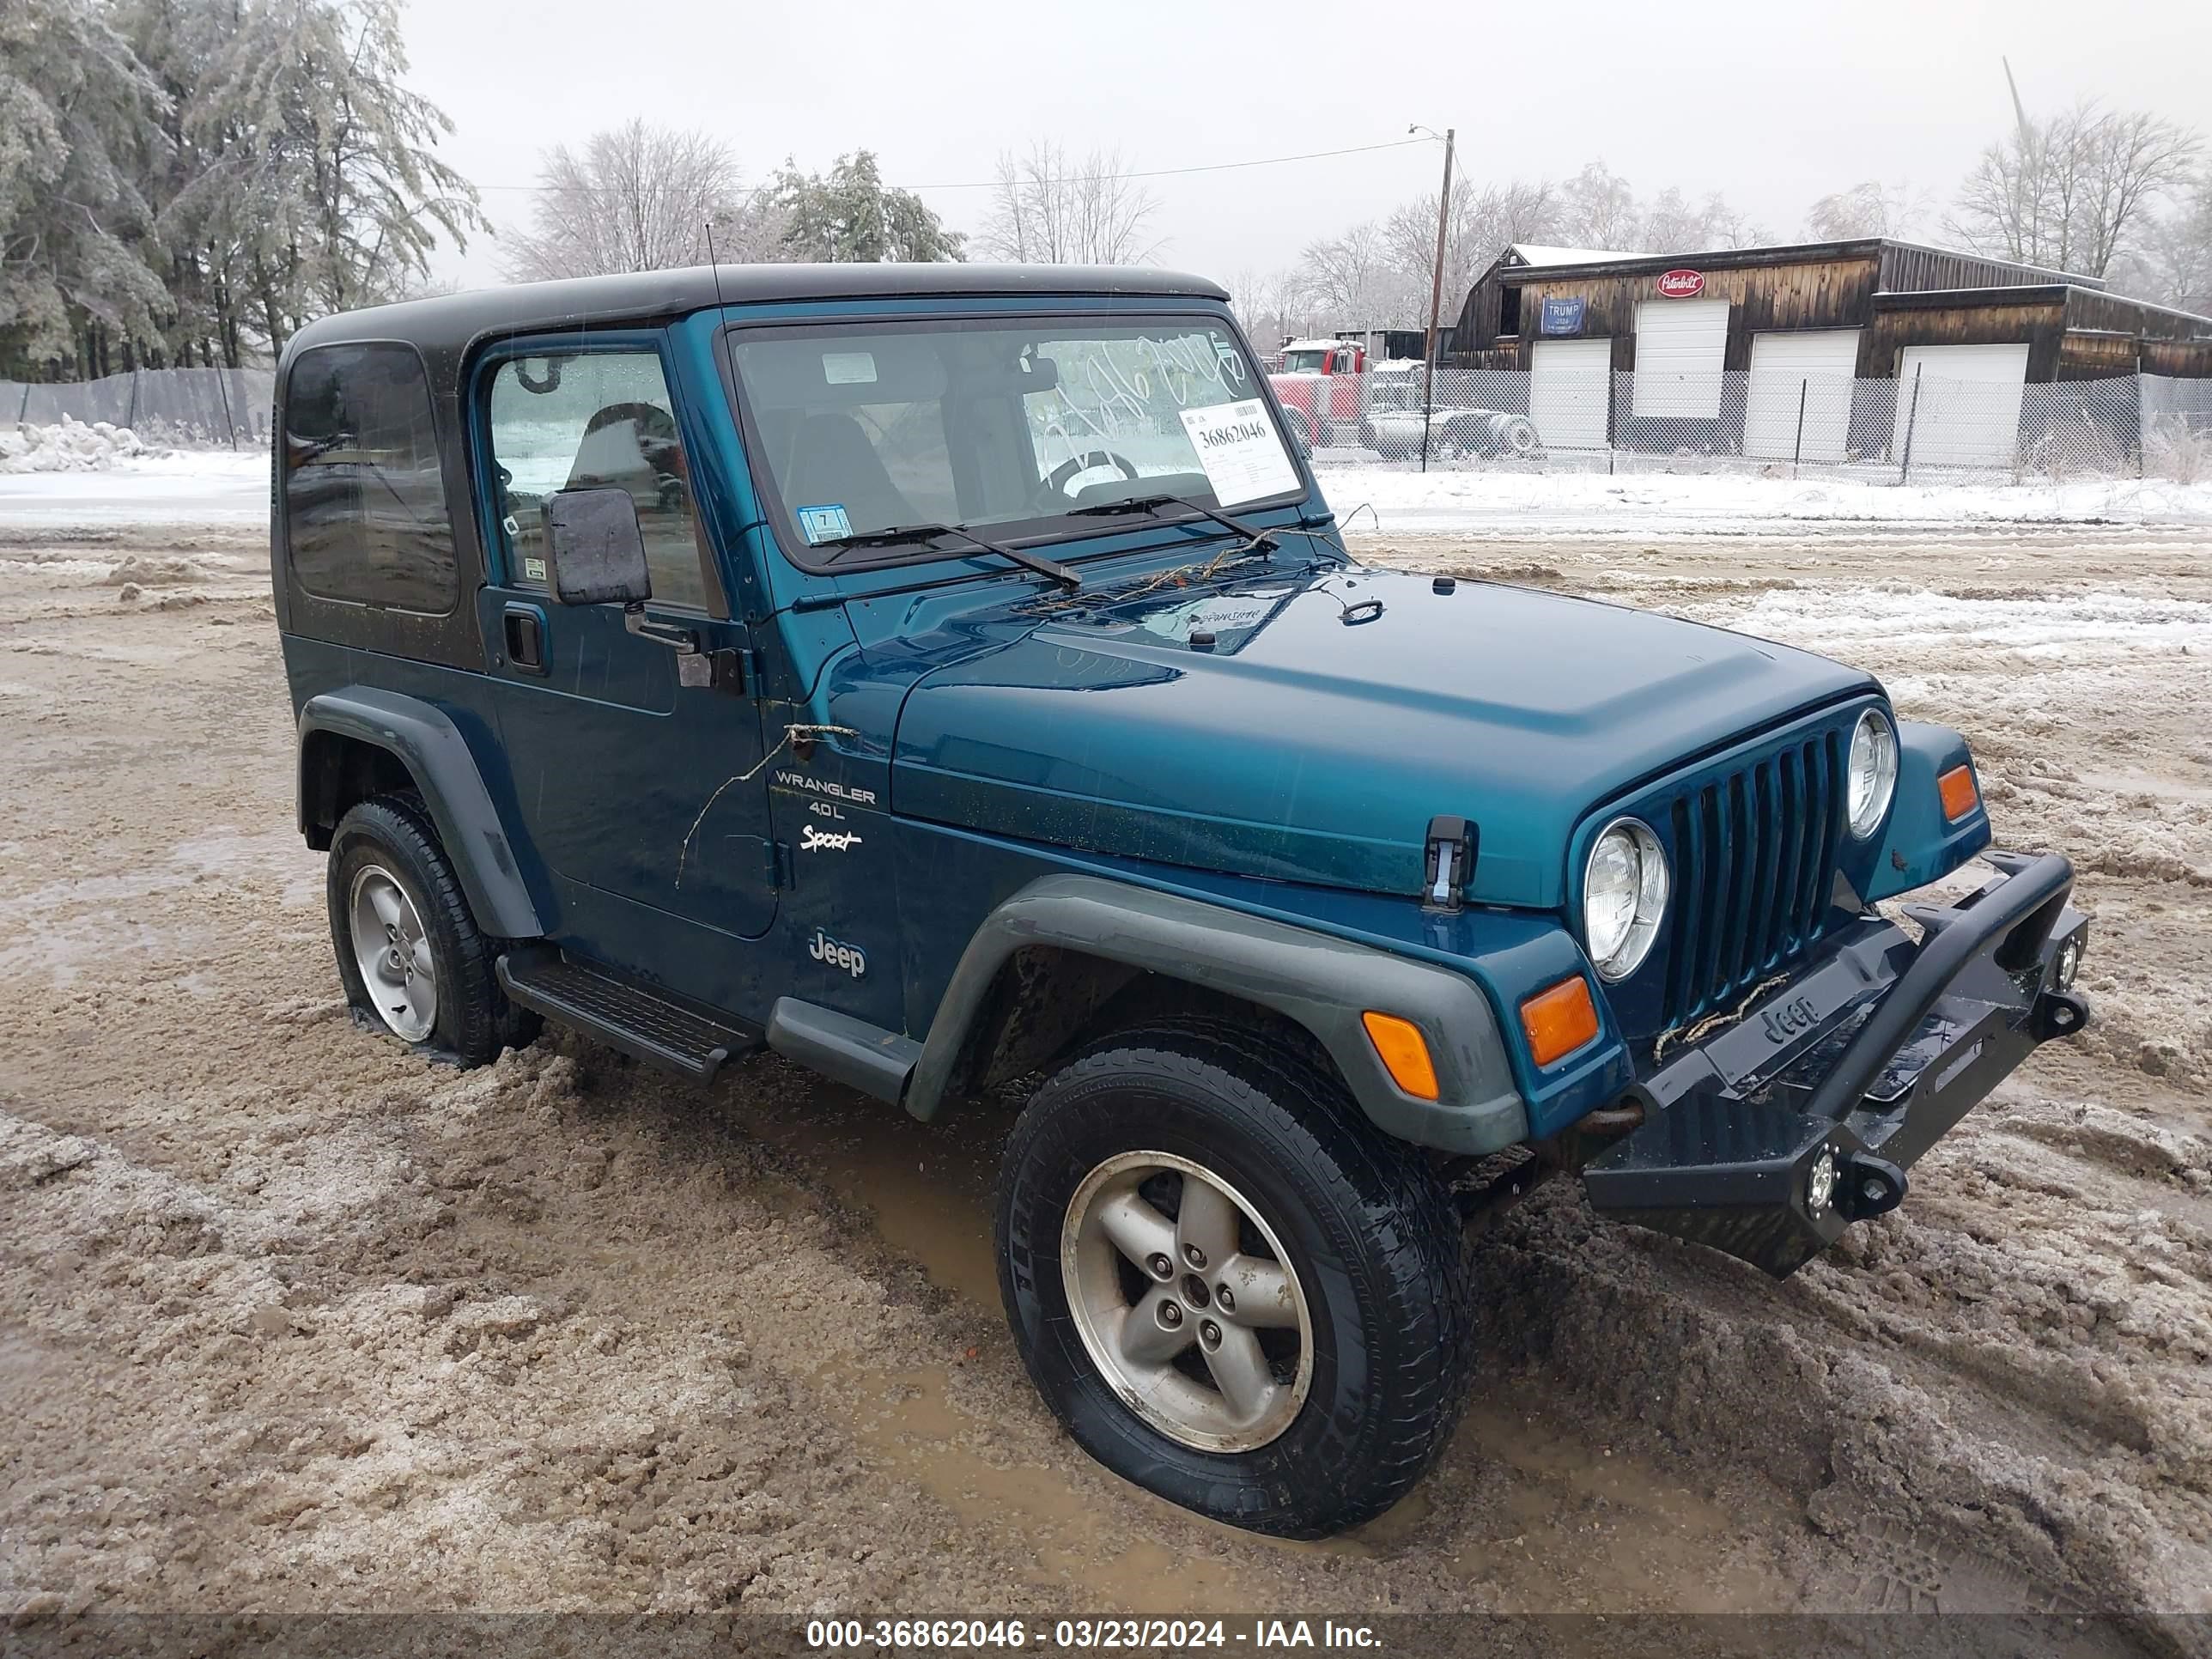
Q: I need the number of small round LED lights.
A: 2